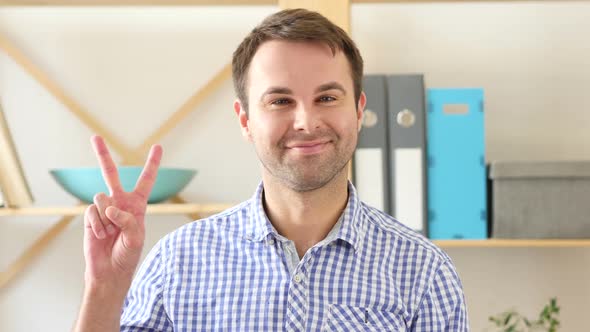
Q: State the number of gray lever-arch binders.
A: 2